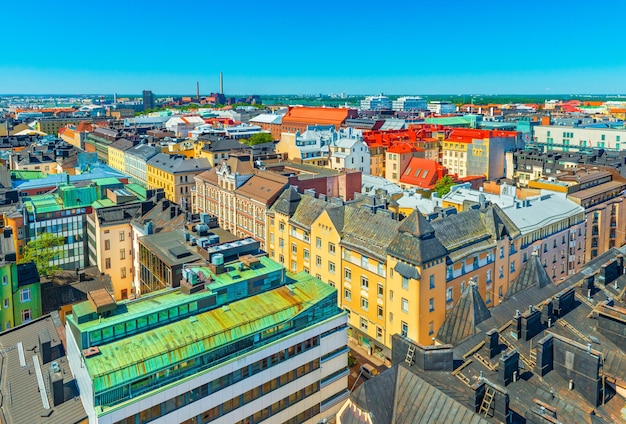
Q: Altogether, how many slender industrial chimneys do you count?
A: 2